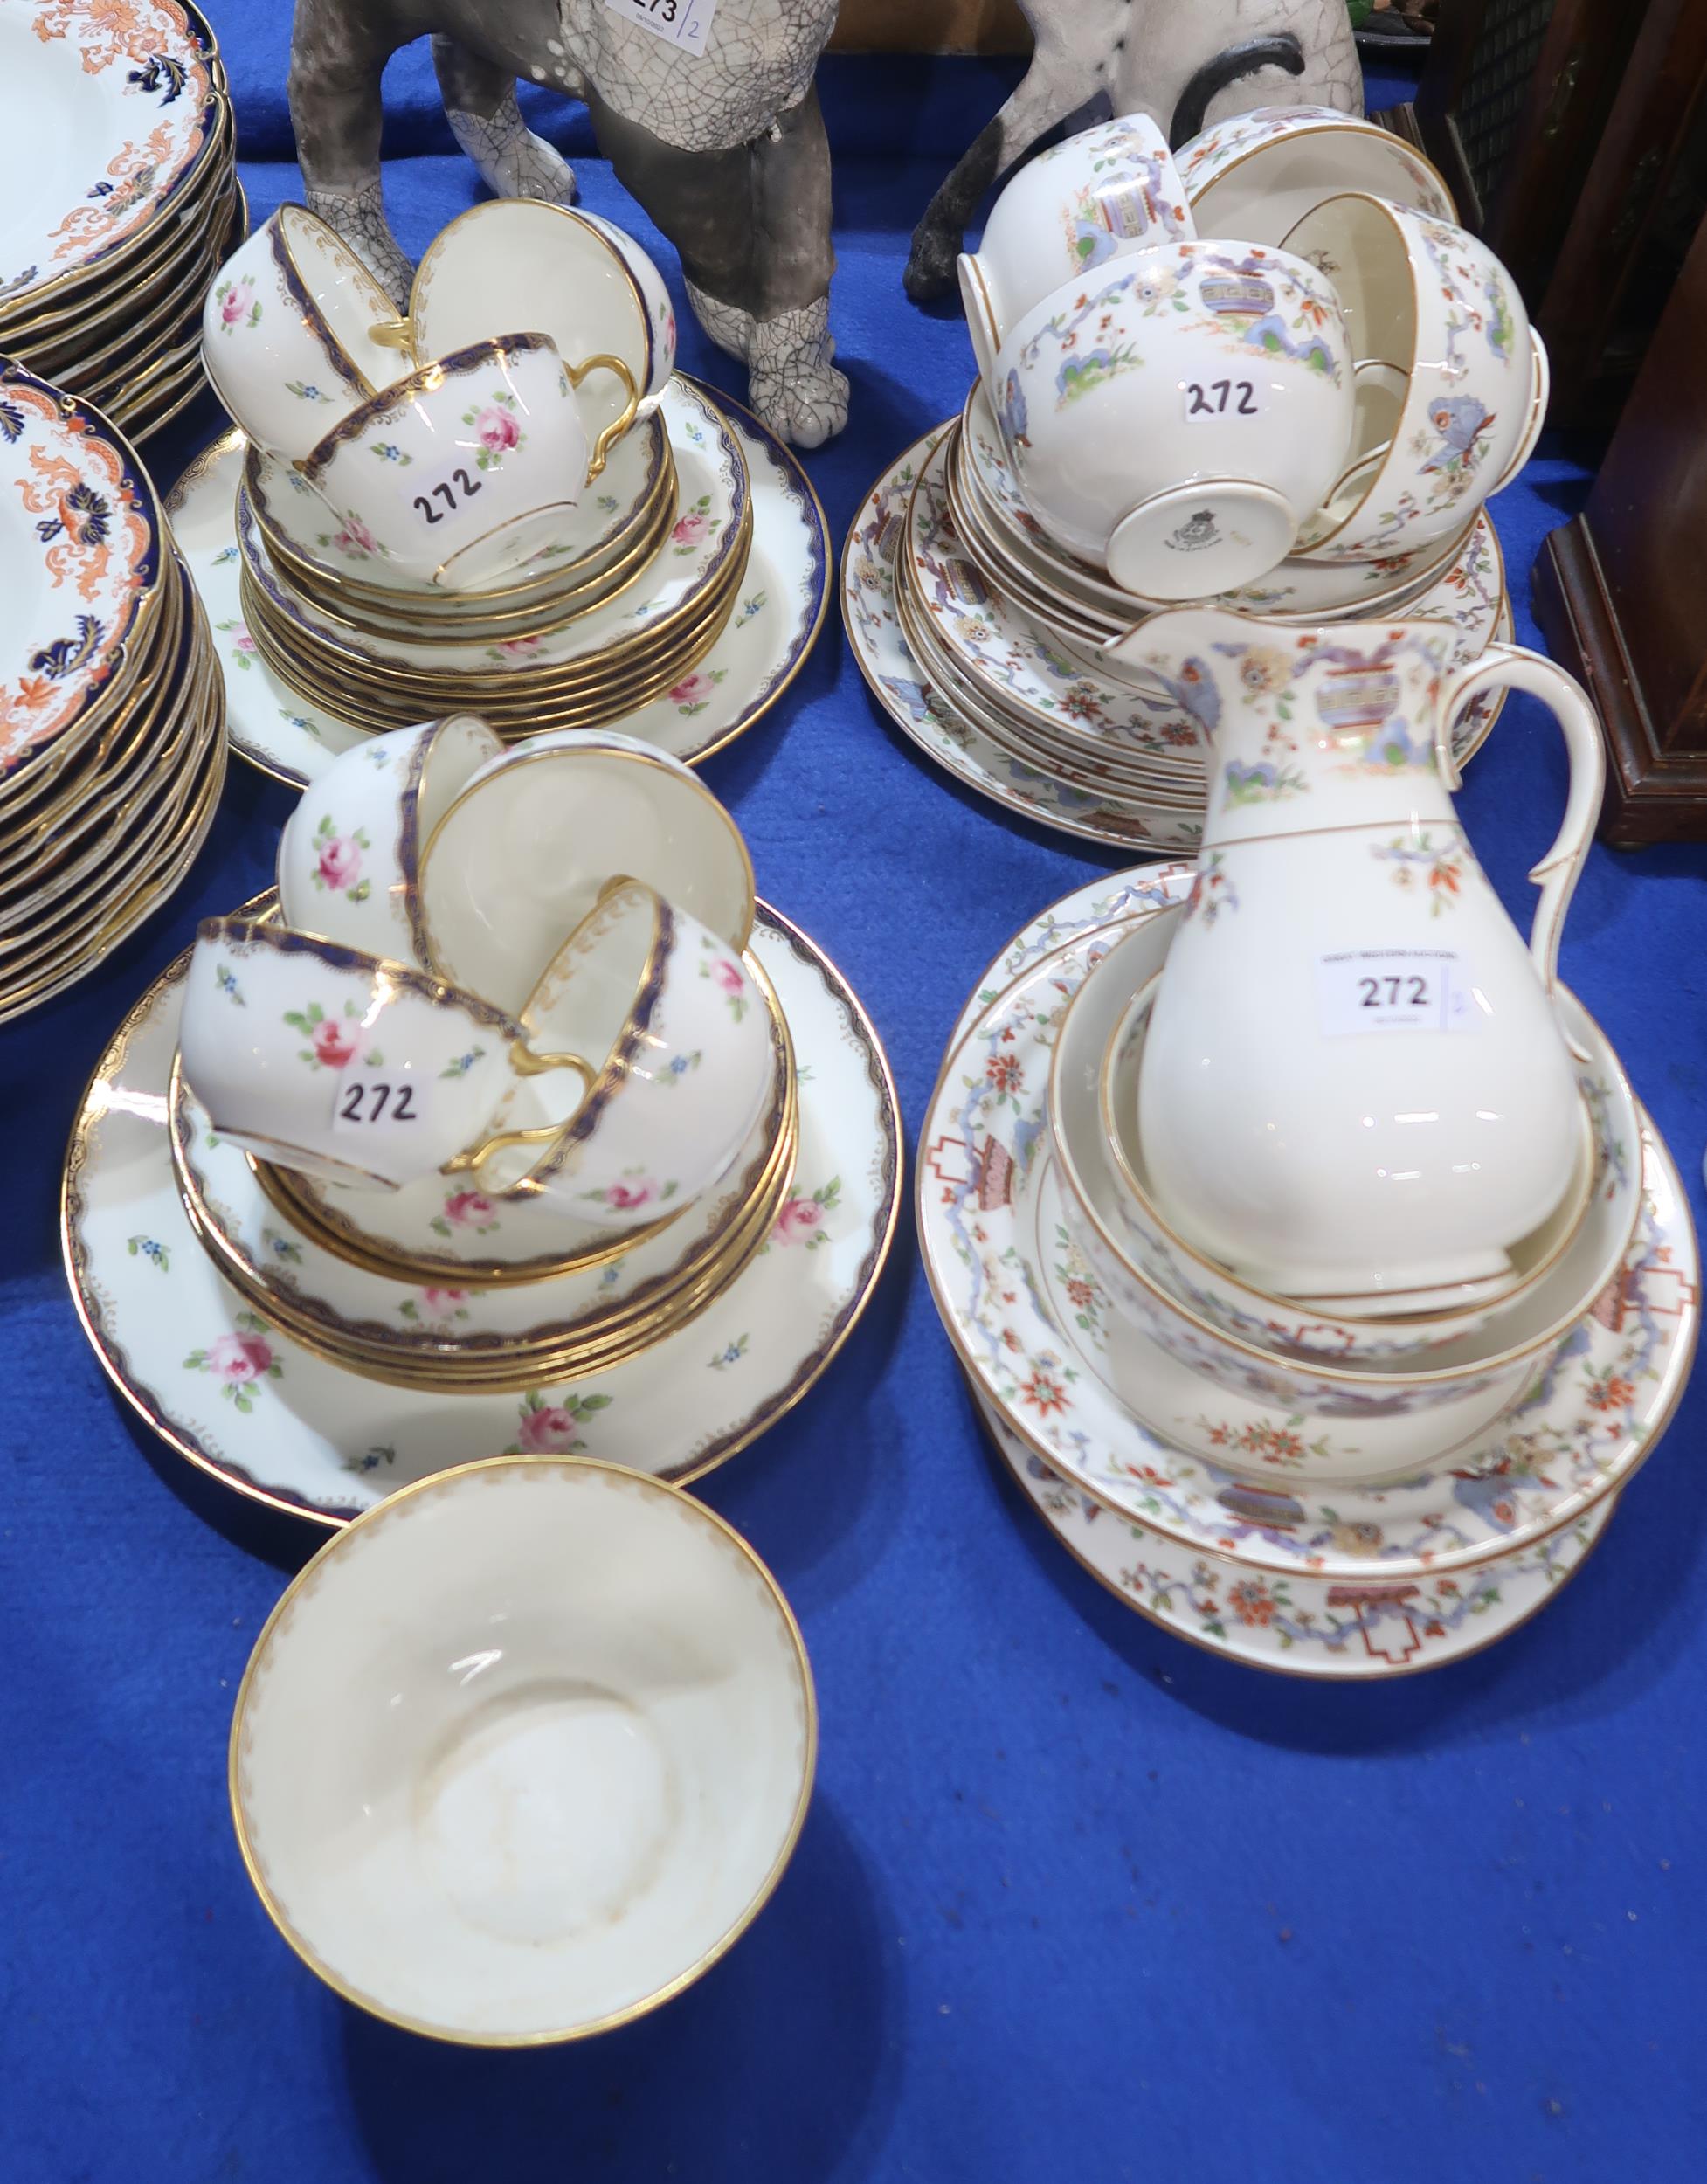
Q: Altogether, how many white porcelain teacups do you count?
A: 11